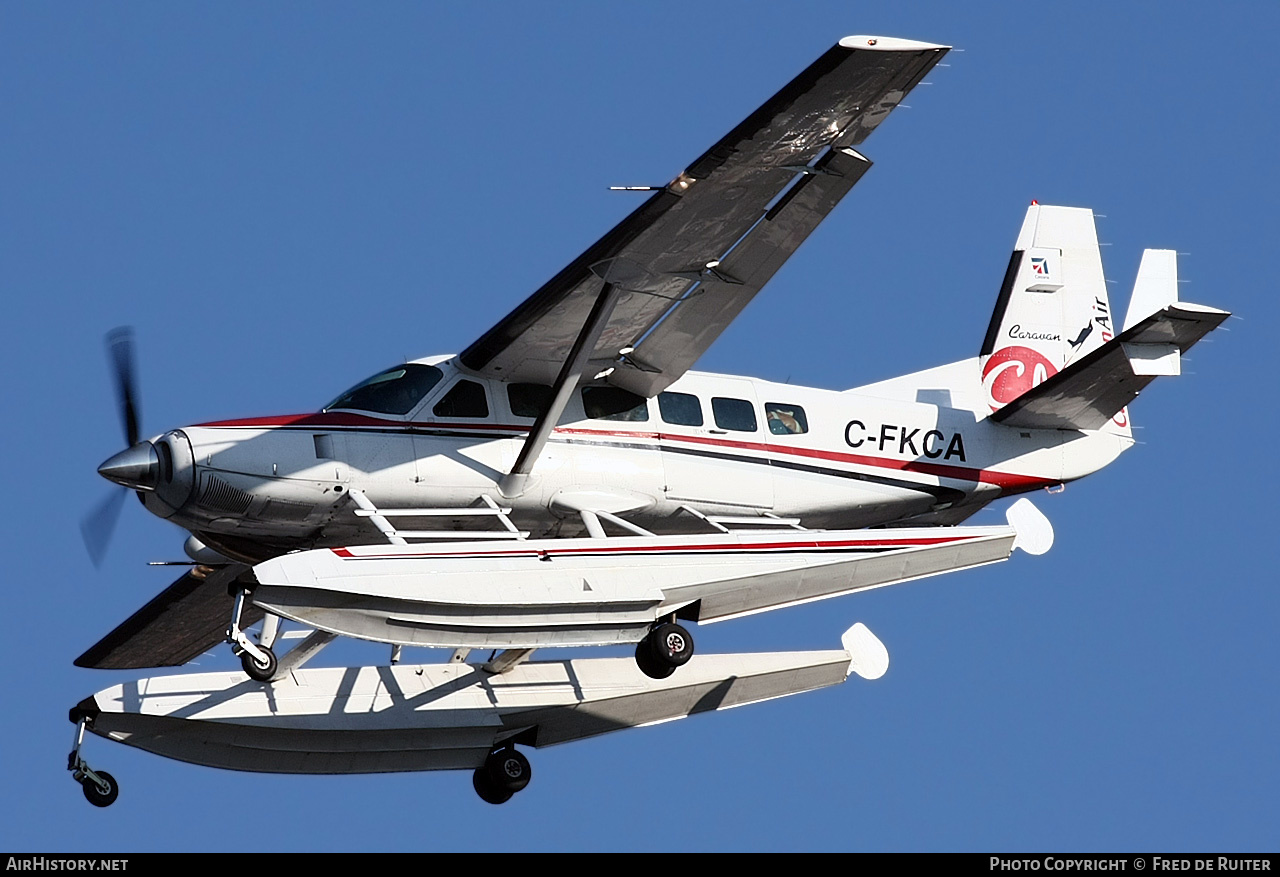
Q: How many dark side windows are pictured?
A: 6